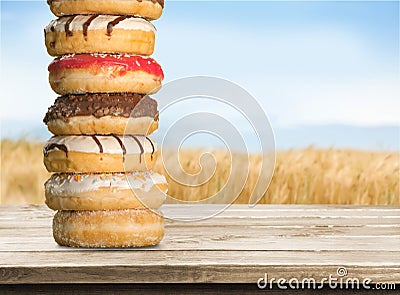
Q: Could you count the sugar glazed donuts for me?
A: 1